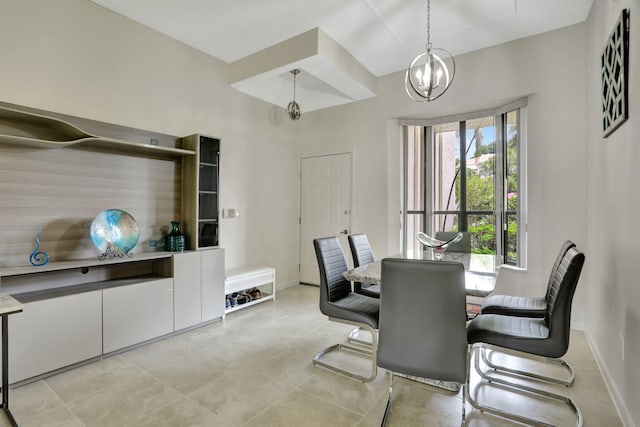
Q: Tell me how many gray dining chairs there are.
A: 6